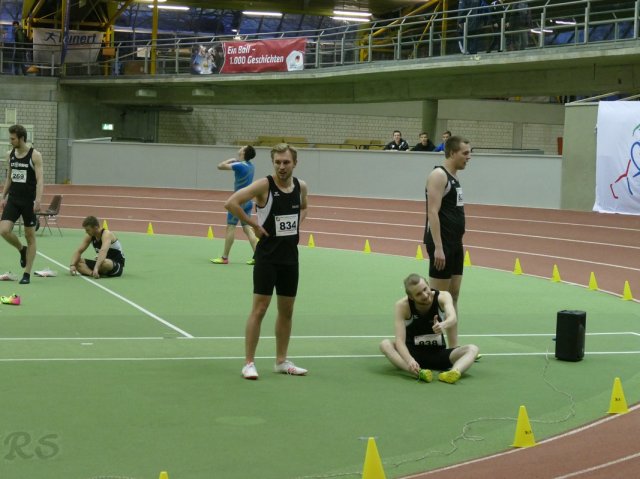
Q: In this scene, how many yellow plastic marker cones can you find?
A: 15